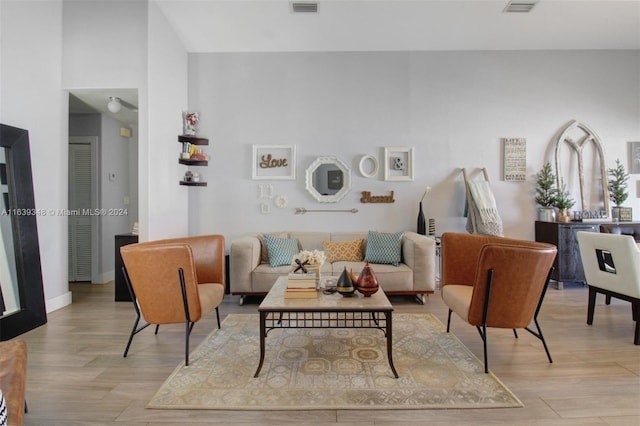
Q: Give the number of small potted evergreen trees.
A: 3